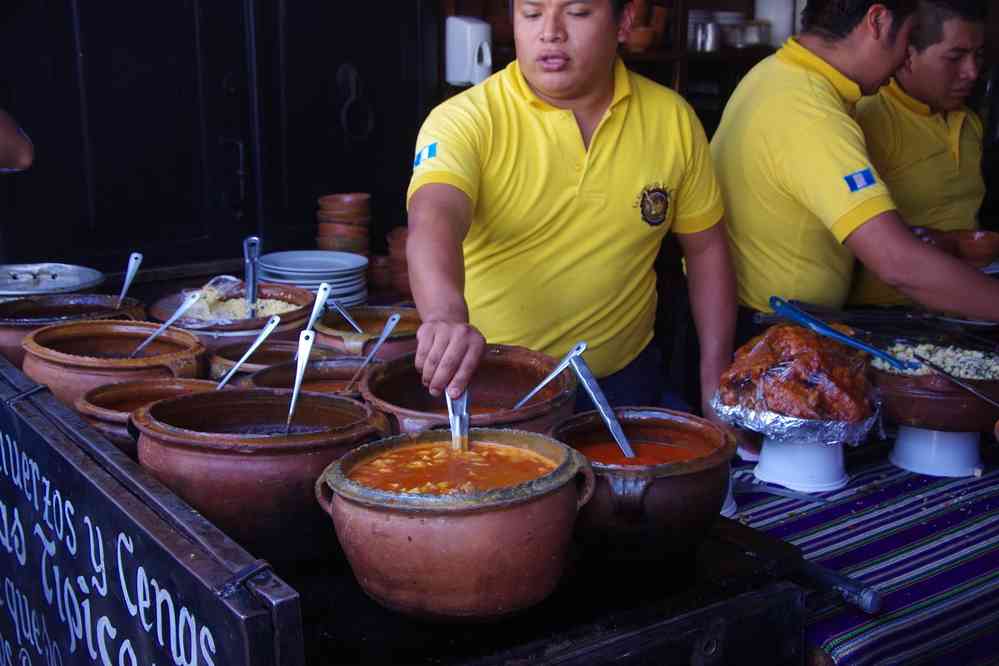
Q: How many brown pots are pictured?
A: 12